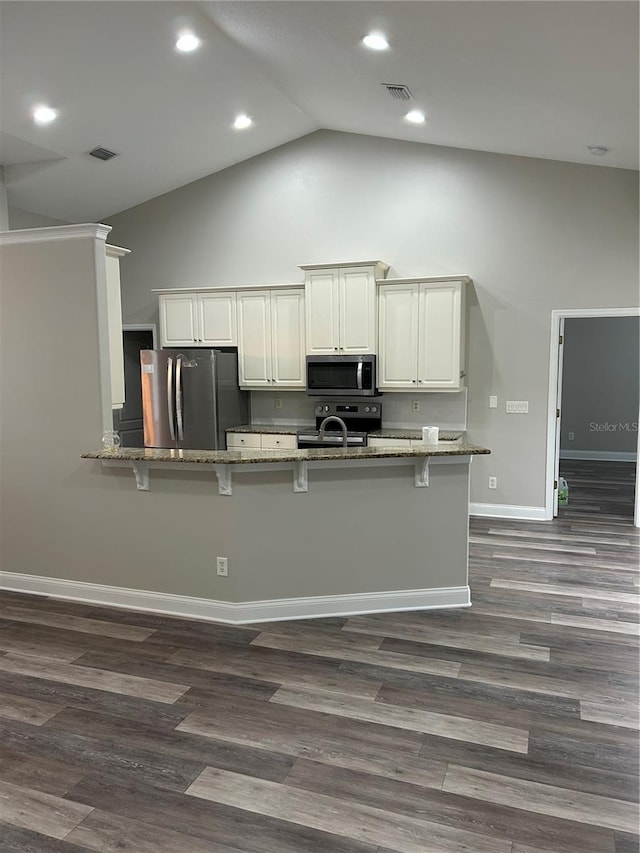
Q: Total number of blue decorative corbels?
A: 0